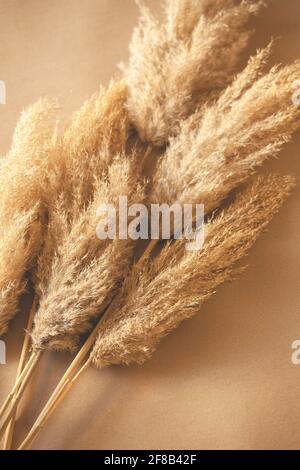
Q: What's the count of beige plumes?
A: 6